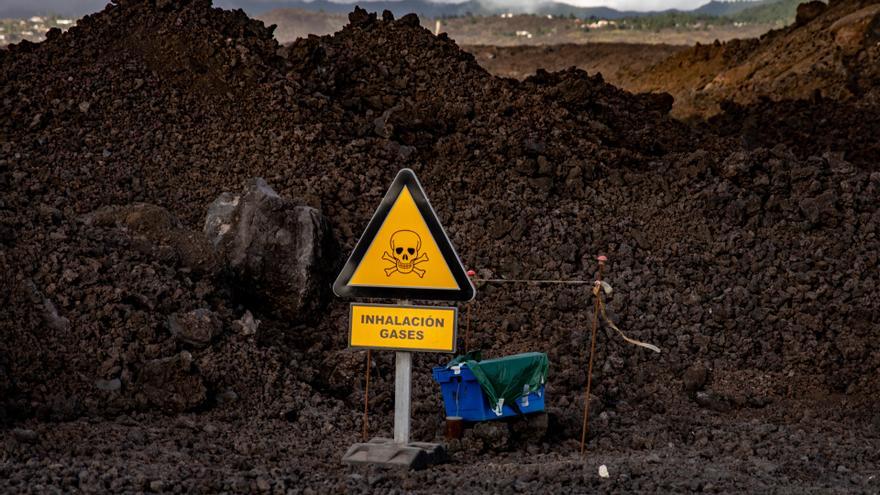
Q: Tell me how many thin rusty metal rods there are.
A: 3